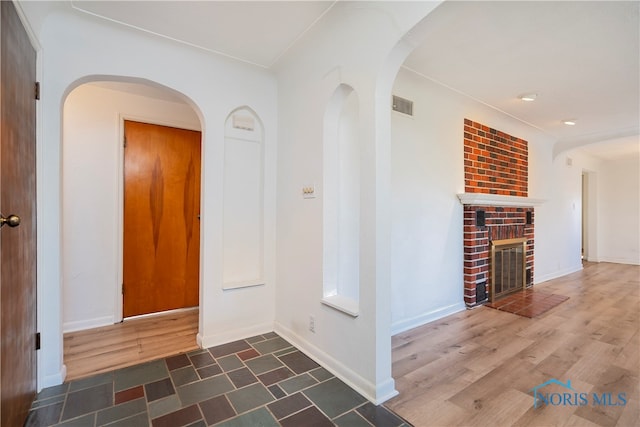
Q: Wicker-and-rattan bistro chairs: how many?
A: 0